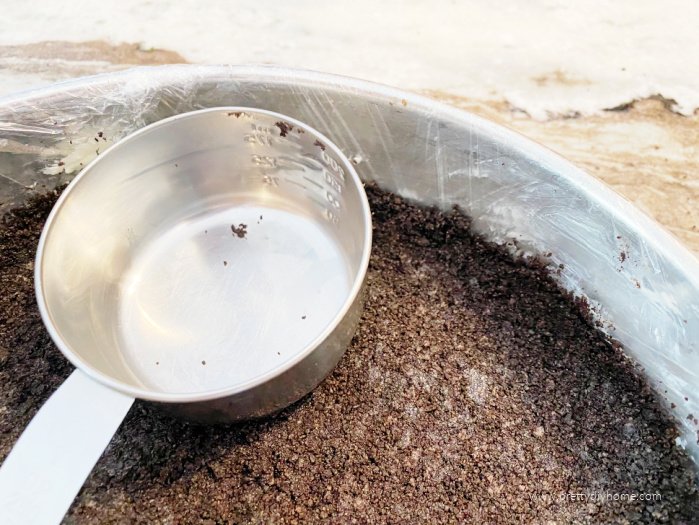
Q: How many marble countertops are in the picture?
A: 1